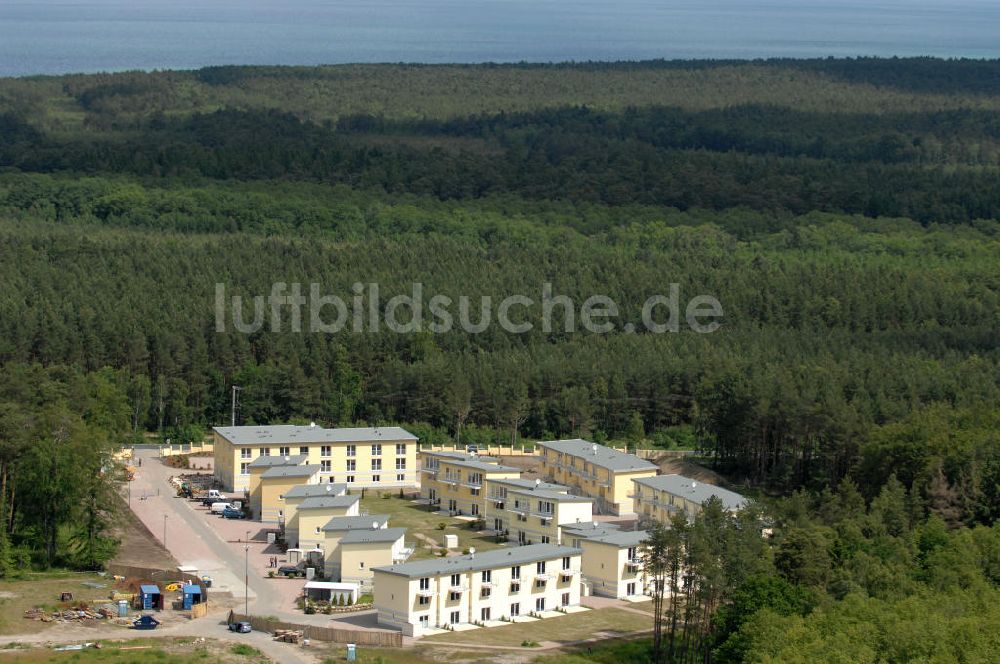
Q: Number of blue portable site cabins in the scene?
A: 2